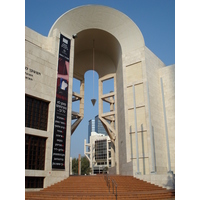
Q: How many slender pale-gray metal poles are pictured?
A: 3